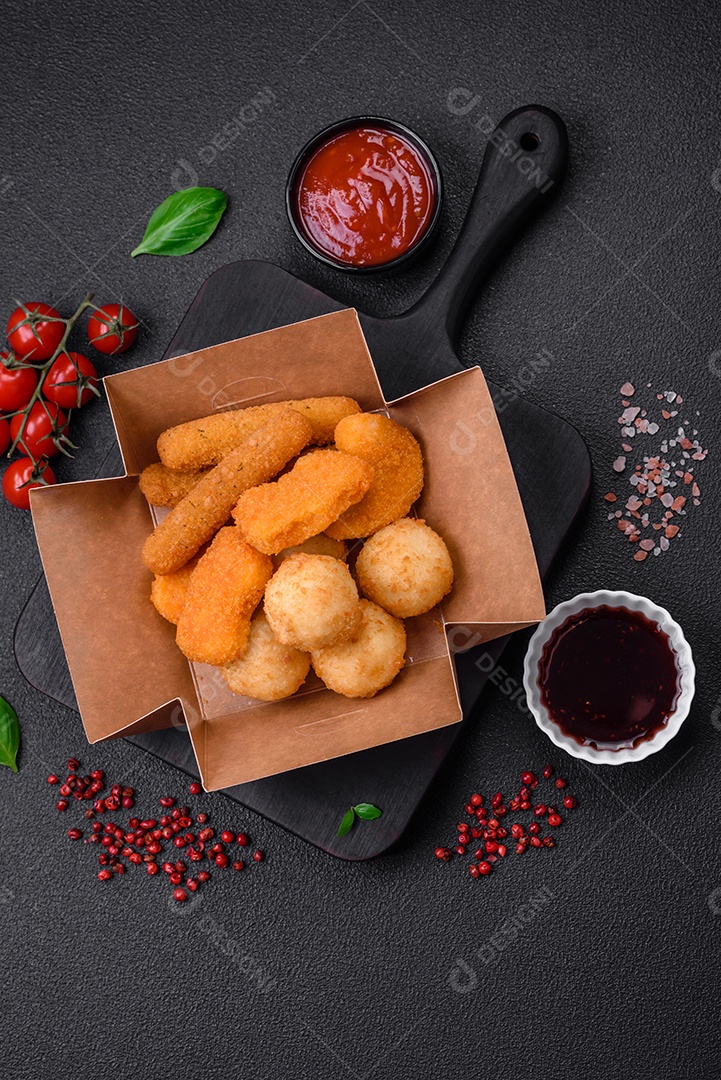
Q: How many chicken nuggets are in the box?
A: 4